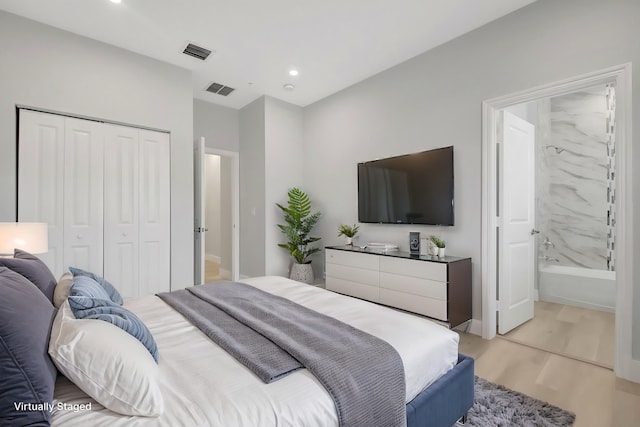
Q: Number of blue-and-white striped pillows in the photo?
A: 2